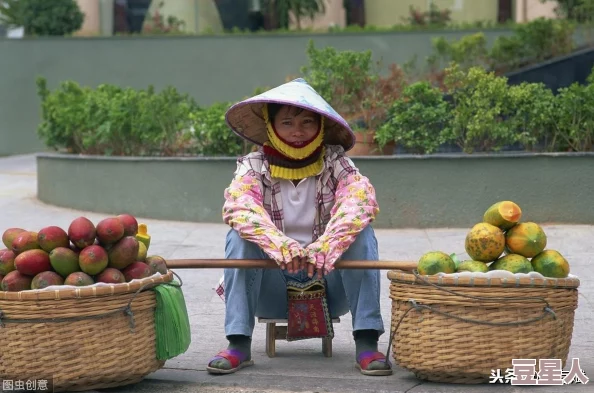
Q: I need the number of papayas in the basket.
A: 7